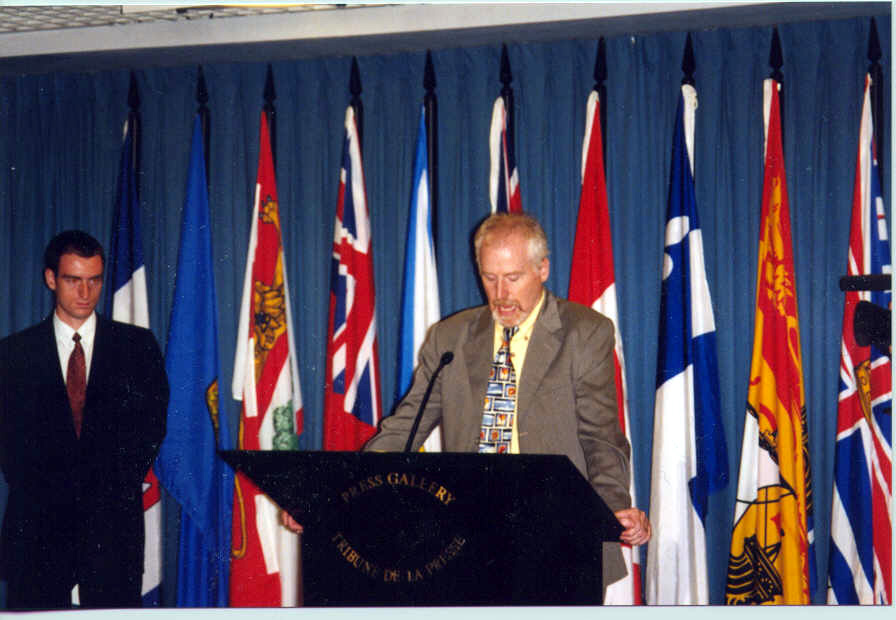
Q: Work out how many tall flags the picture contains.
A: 10